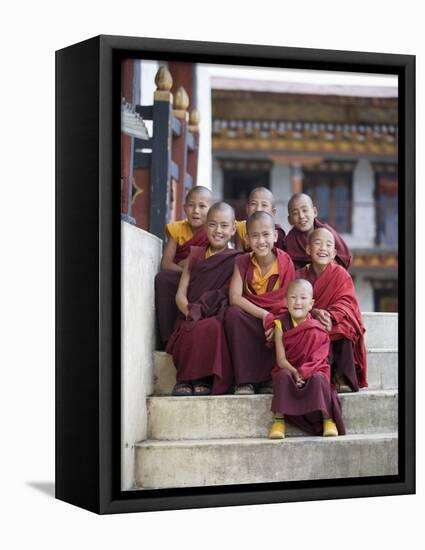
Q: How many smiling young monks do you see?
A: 7